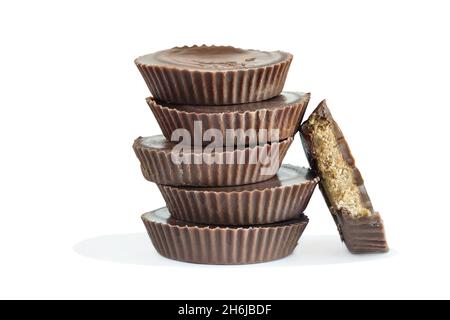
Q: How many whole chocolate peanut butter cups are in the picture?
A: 5